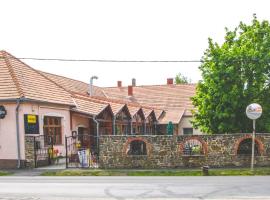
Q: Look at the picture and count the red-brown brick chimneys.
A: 3